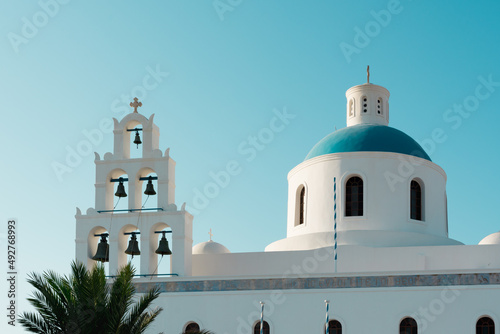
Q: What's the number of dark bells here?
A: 6